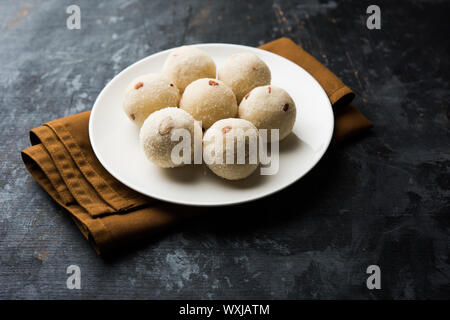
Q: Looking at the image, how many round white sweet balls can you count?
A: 7